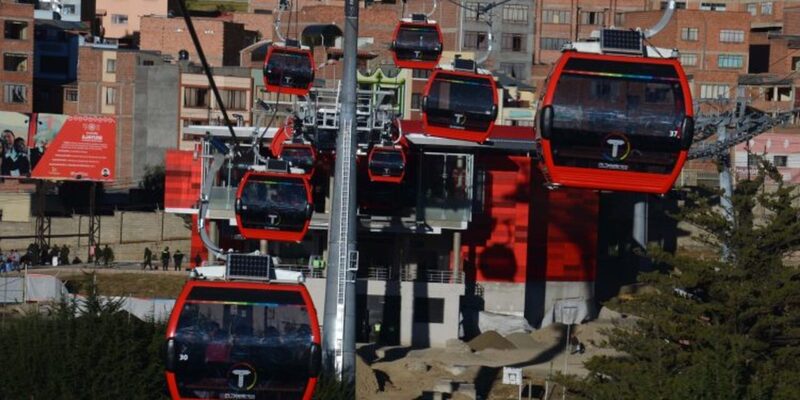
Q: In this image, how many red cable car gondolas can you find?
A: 8